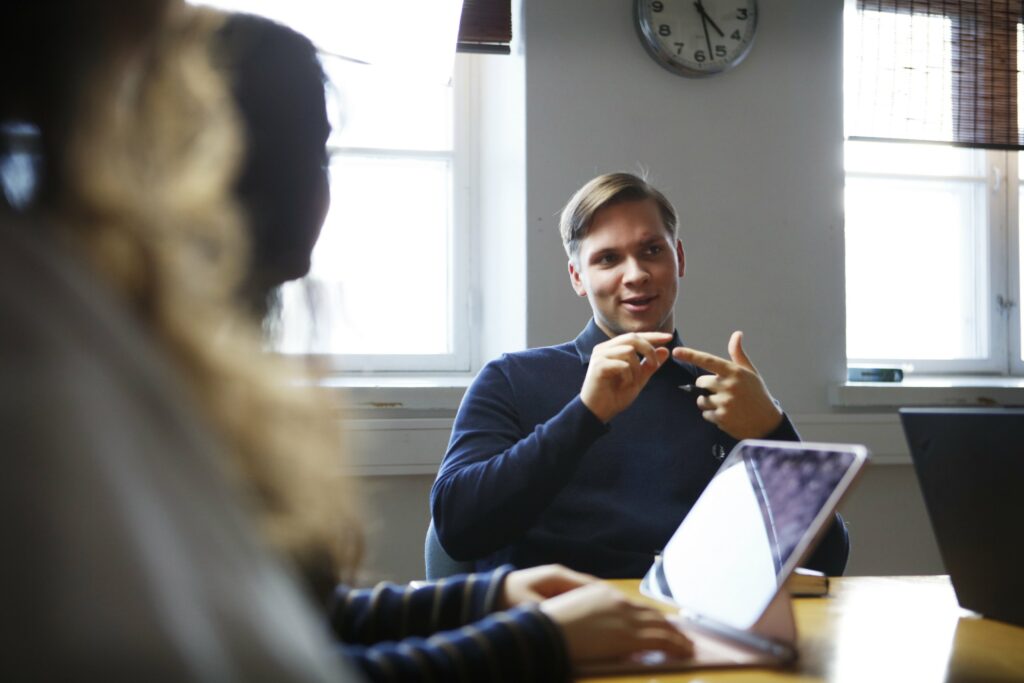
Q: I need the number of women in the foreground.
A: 2